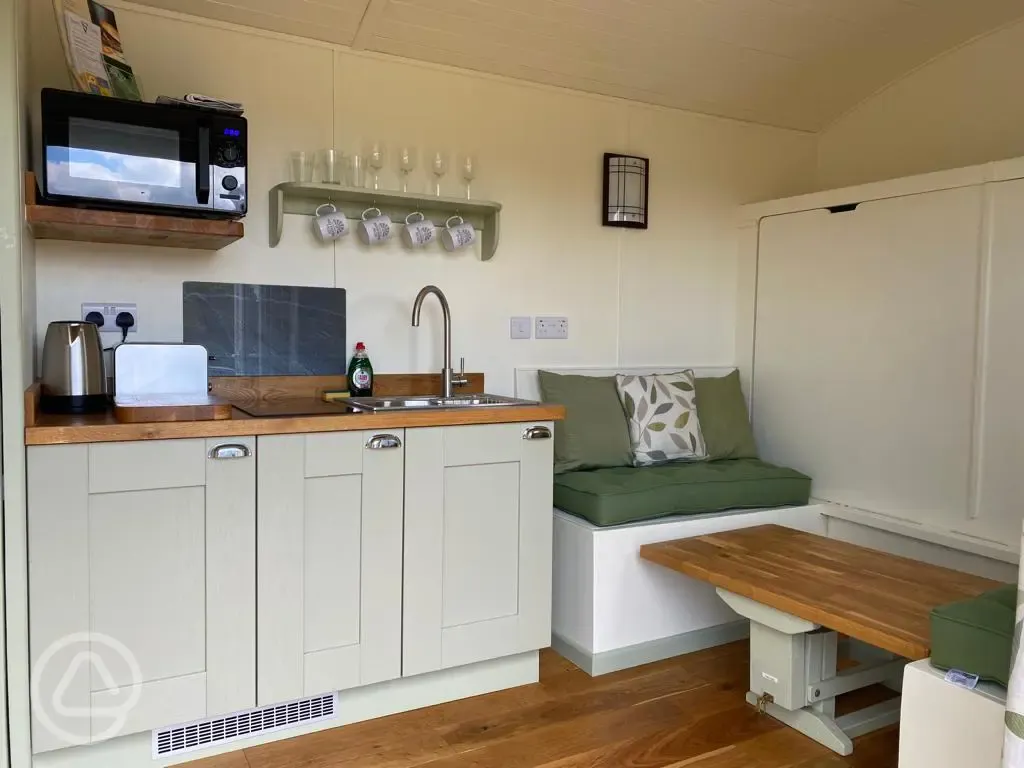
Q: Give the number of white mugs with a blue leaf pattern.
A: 4